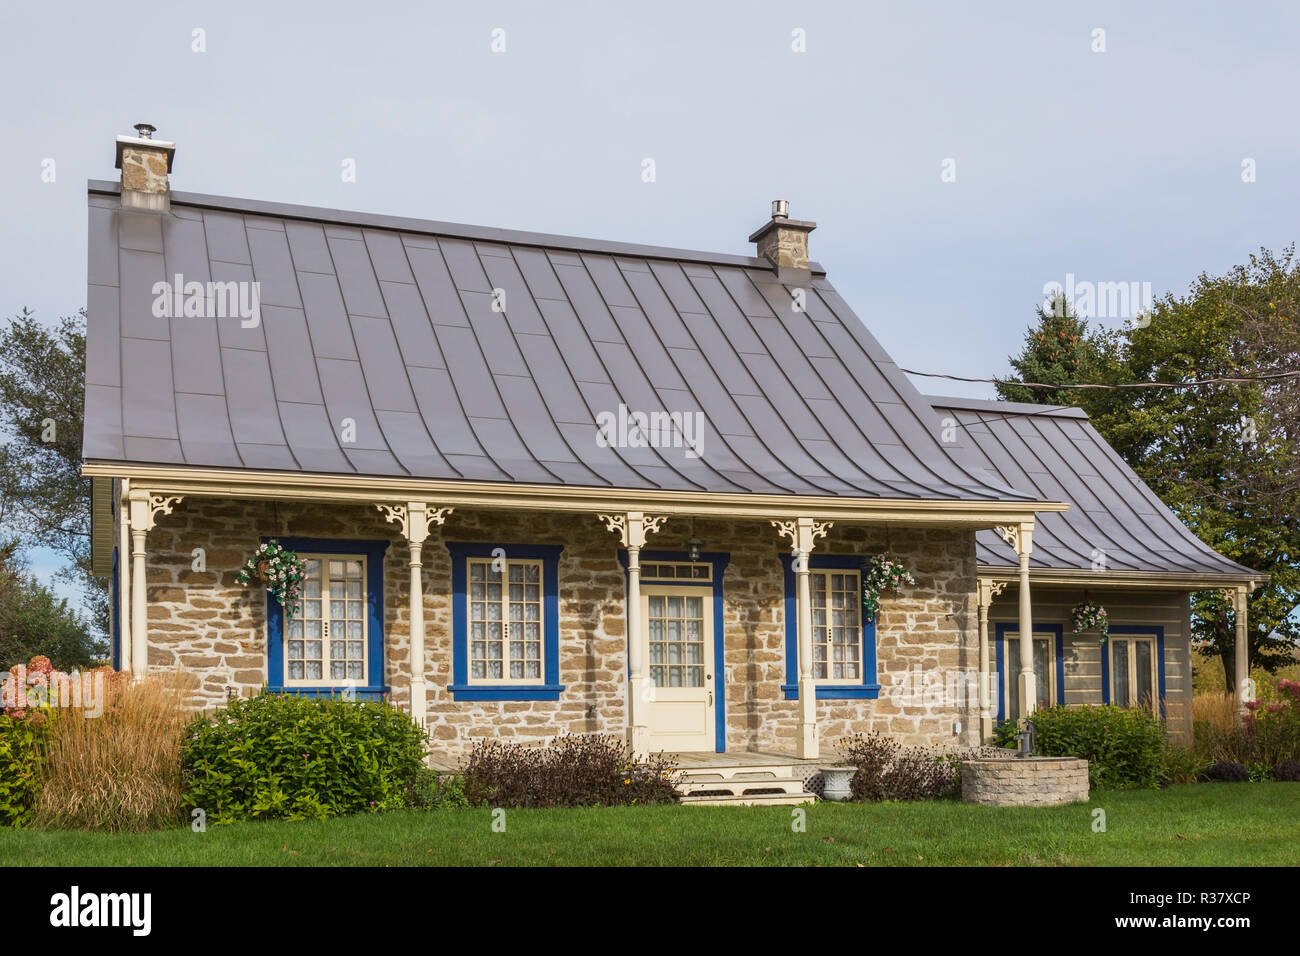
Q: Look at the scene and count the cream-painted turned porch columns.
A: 7